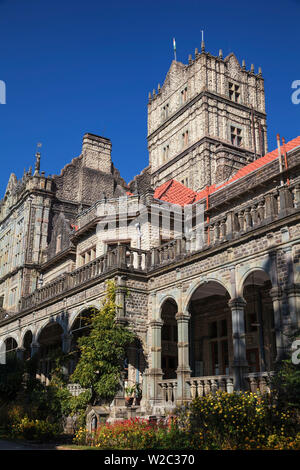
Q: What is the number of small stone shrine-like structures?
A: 1